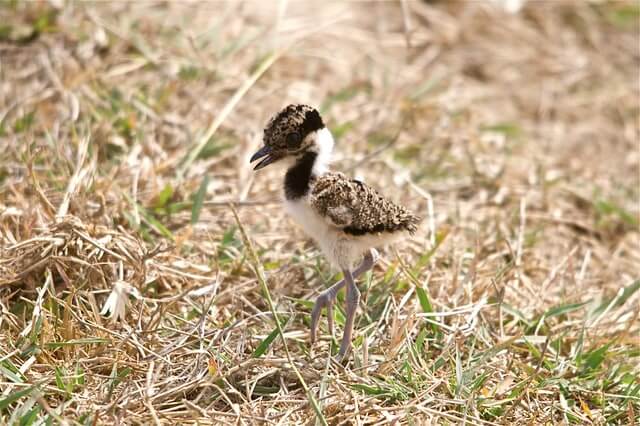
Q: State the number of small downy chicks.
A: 1